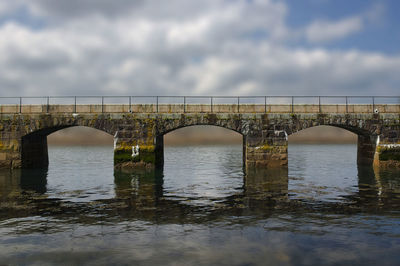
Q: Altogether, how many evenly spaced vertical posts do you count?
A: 14